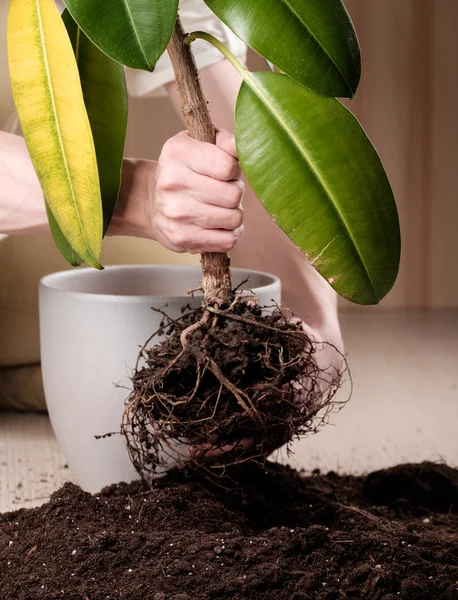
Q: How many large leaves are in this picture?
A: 5